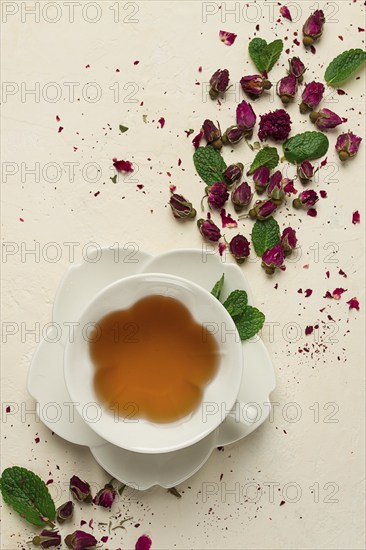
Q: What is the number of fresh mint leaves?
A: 11